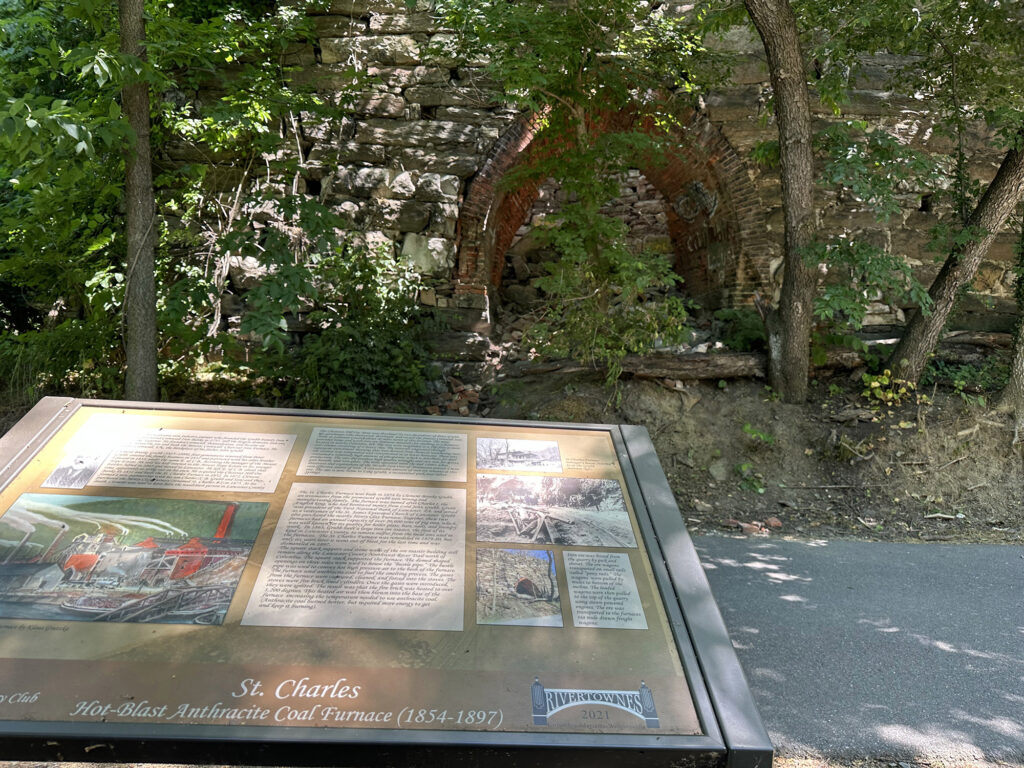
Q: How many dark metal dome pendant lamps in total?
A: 0